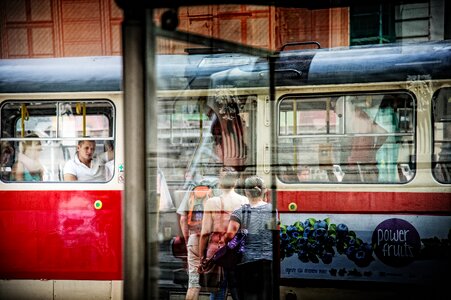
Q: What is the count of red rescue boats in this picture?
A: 0